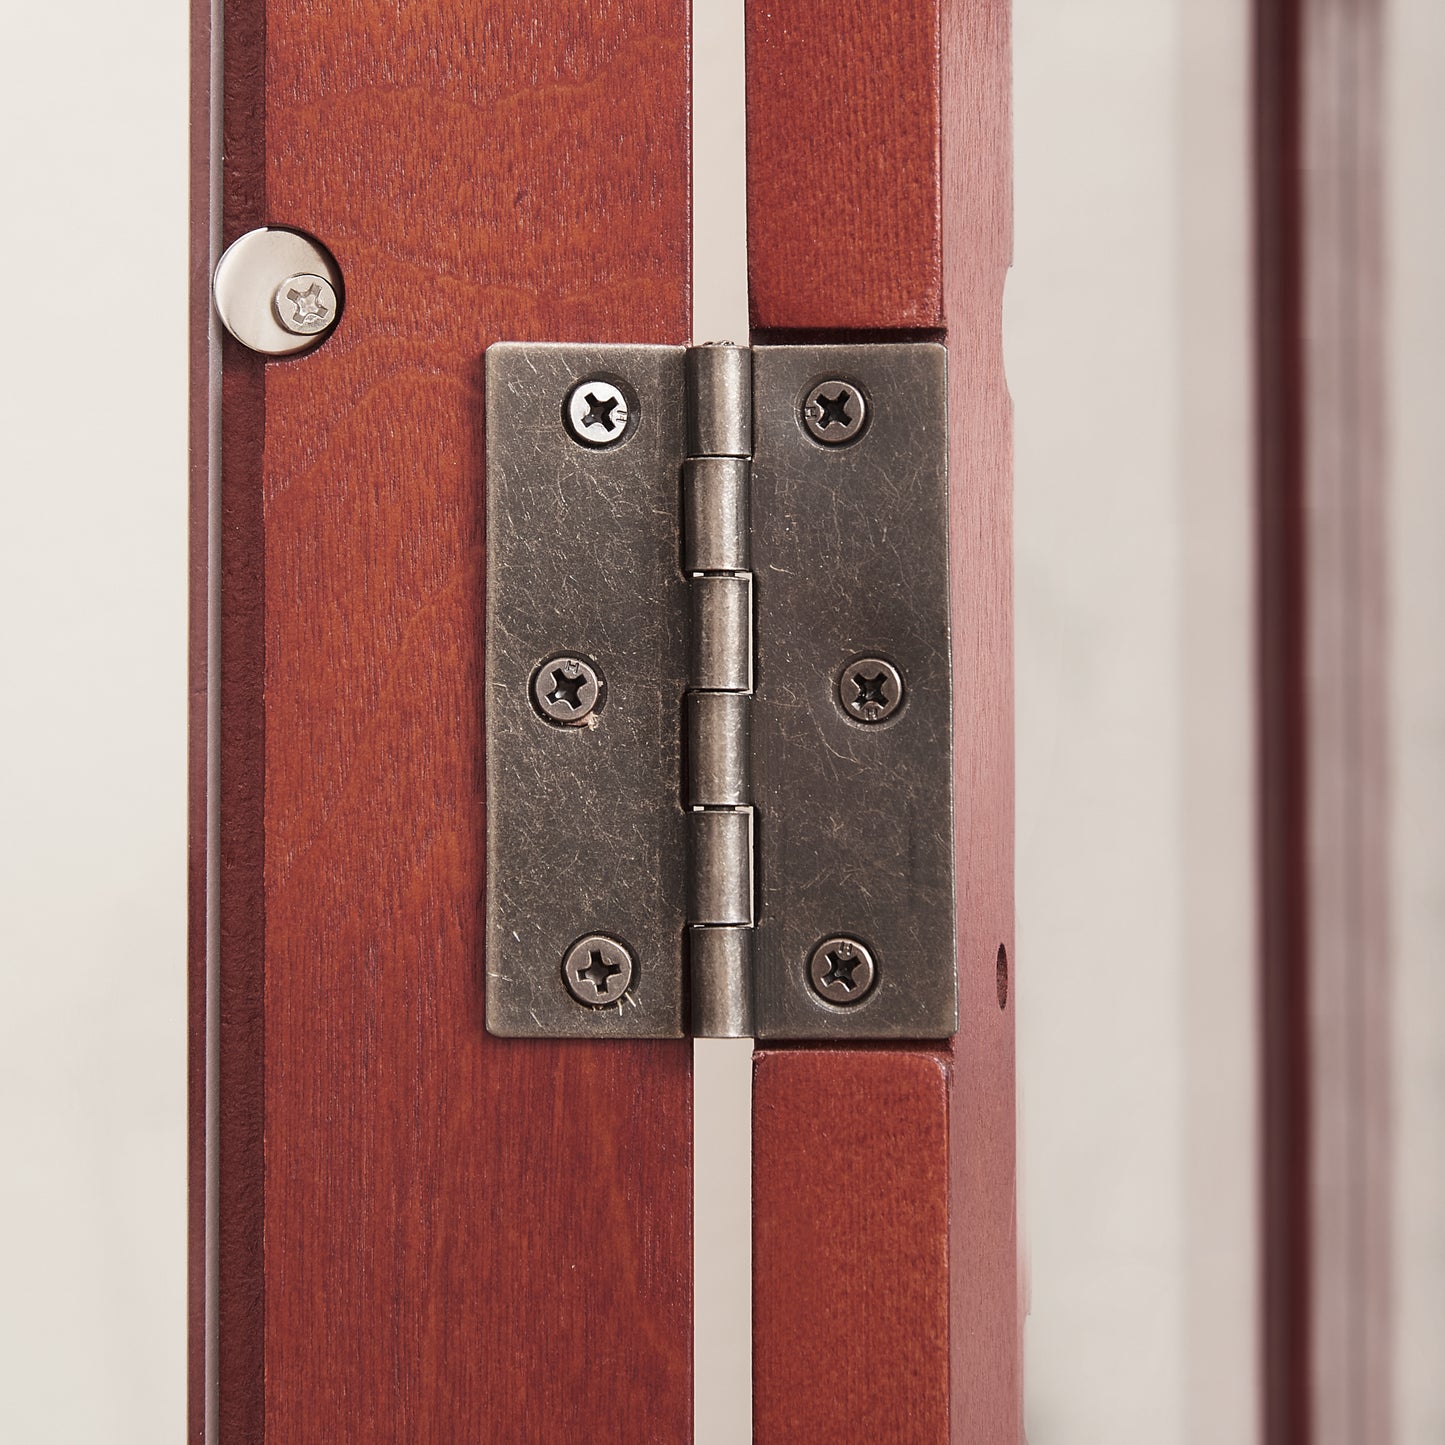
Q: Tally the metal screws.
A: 7